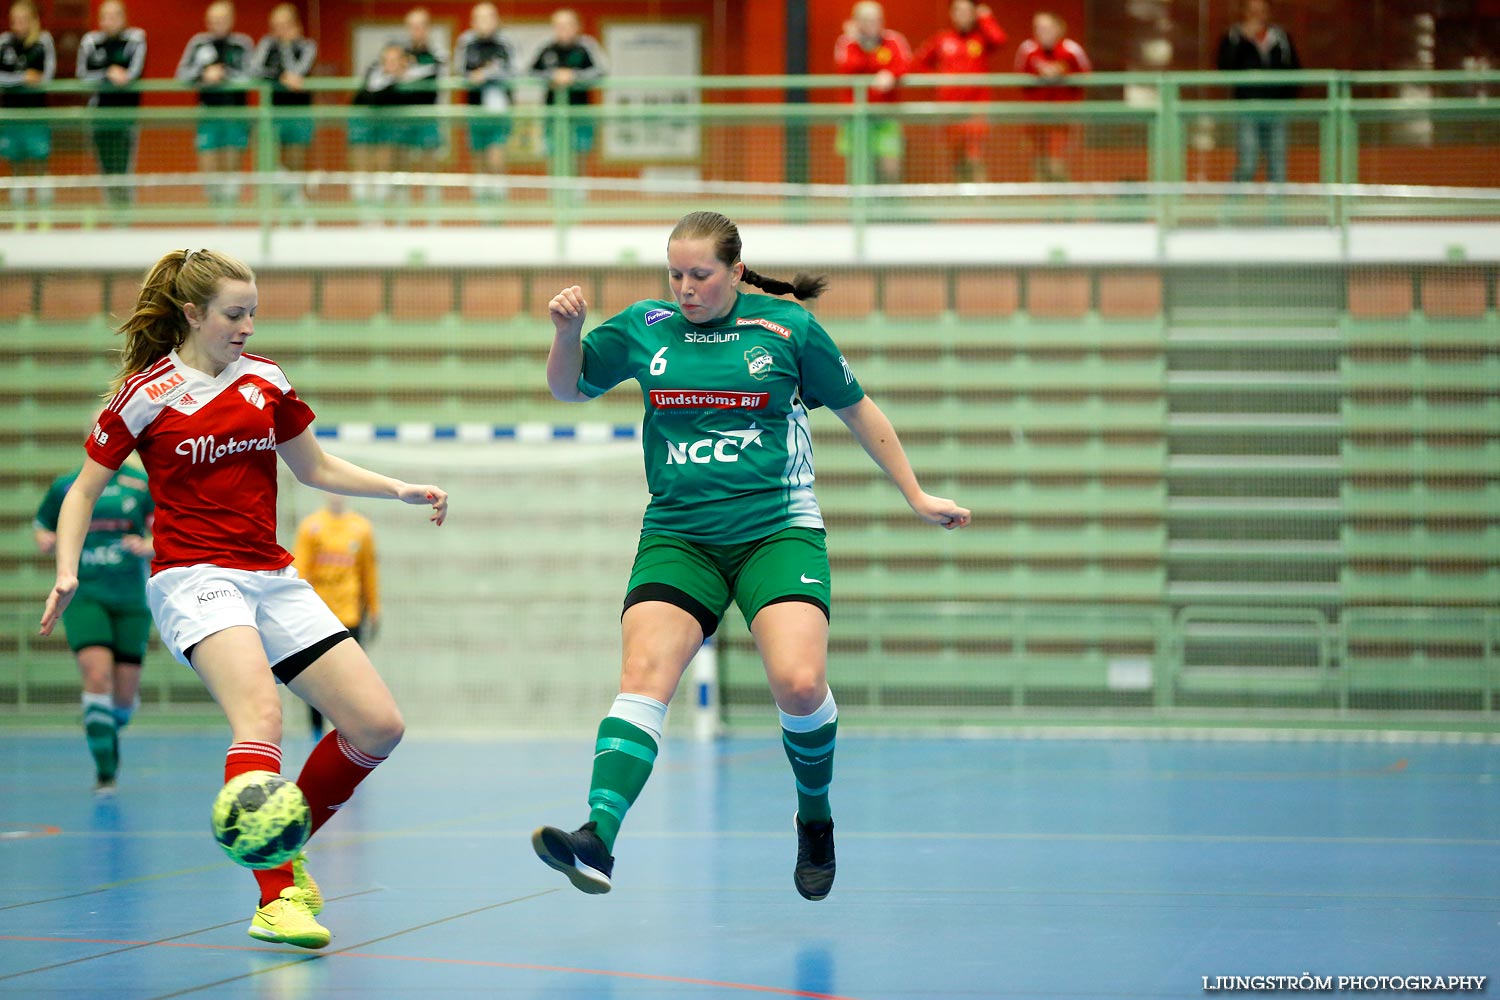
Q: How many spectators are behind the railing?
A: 12